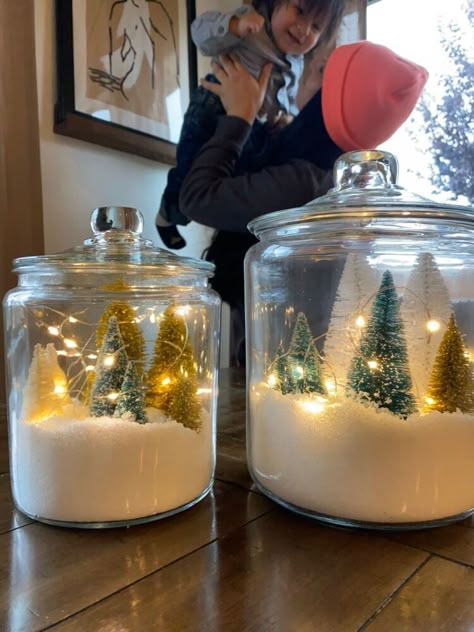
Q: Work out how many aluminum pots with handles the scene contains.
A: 0